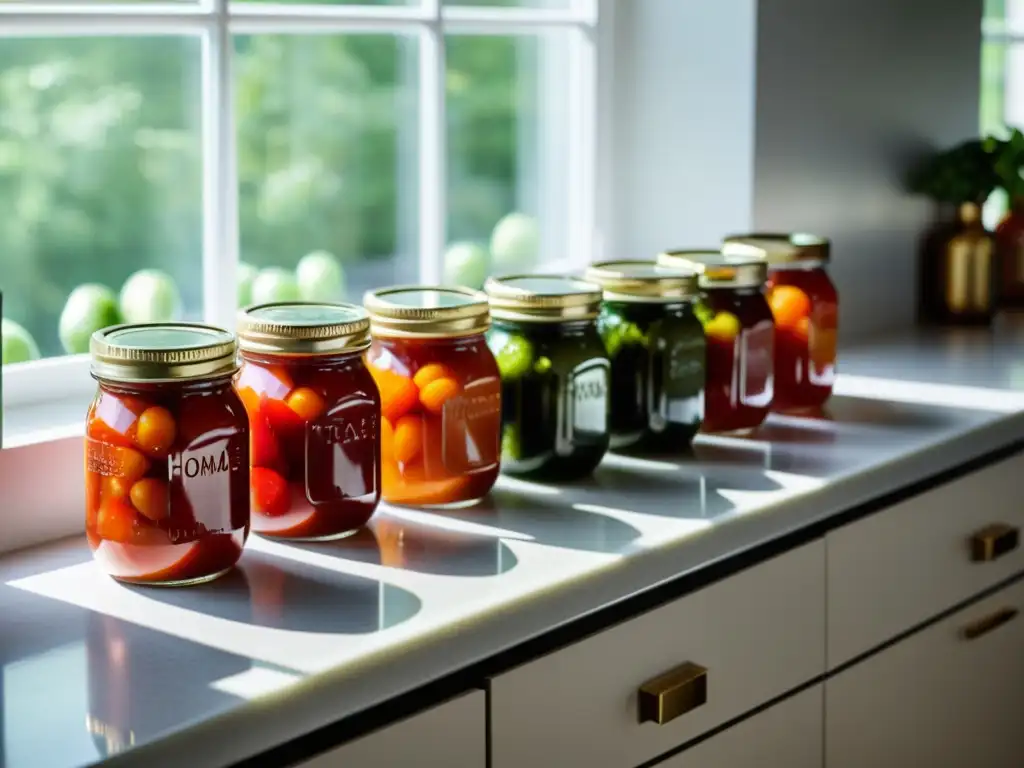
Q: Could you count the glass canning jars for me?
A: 7